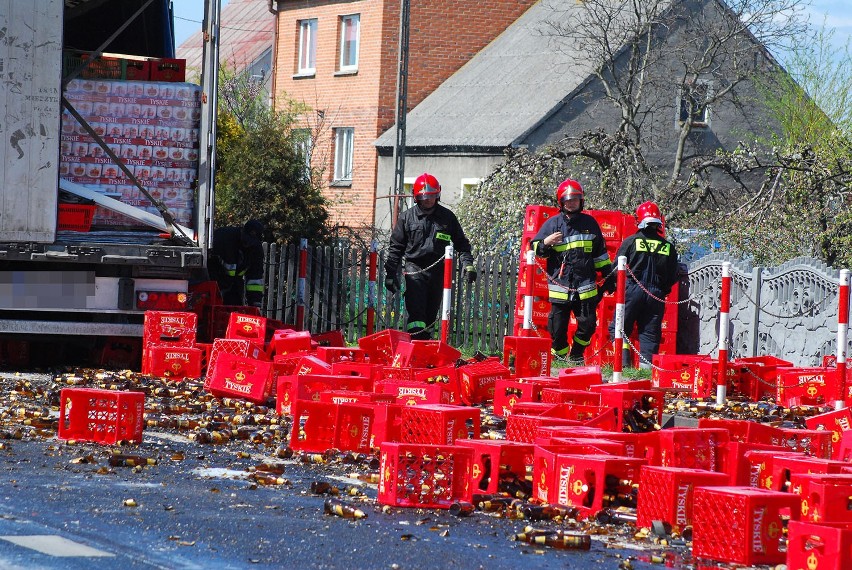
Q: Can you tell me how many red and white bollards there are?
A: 7